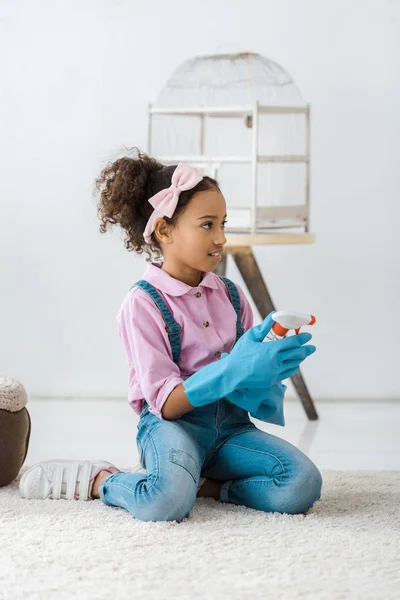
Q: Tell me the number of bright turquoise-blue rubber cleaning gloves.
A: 2